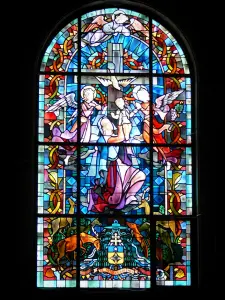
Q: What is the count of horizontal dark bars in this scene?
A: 3